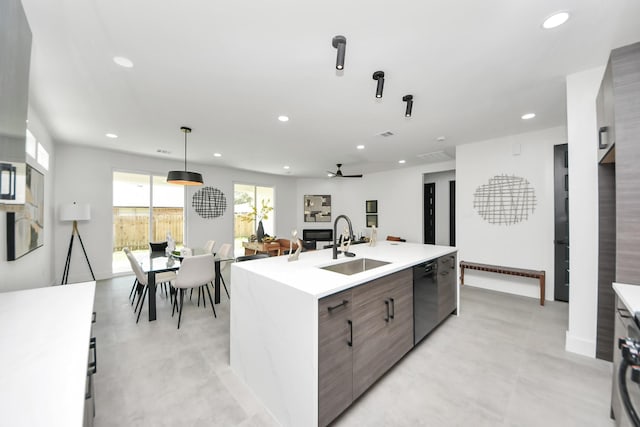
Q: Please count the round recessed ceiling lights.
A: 10